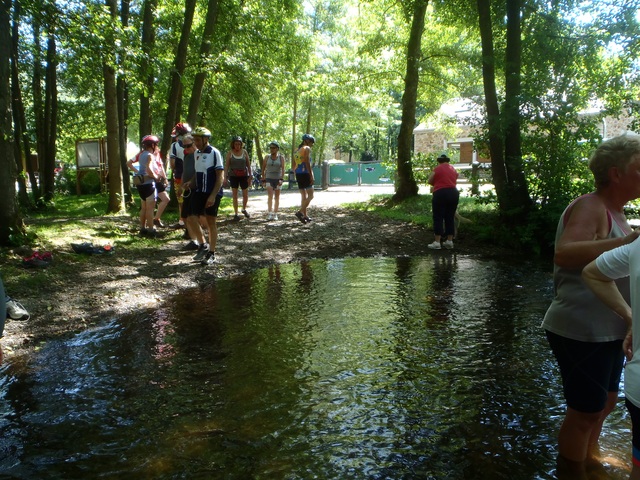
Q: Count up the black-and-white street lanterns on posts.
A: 0